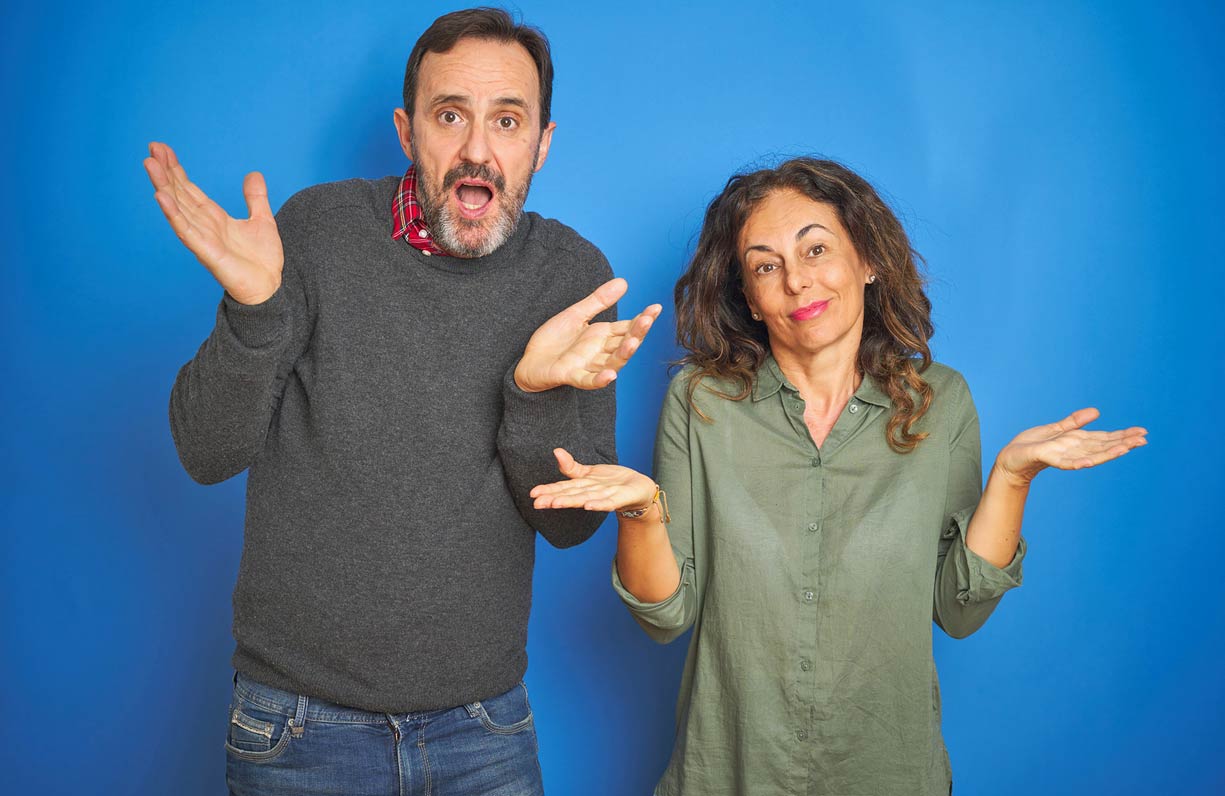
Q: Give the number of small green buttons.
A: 6